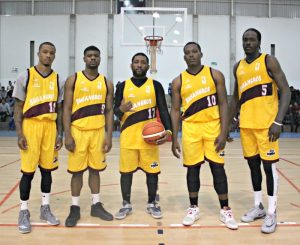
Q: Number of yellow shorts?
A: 5